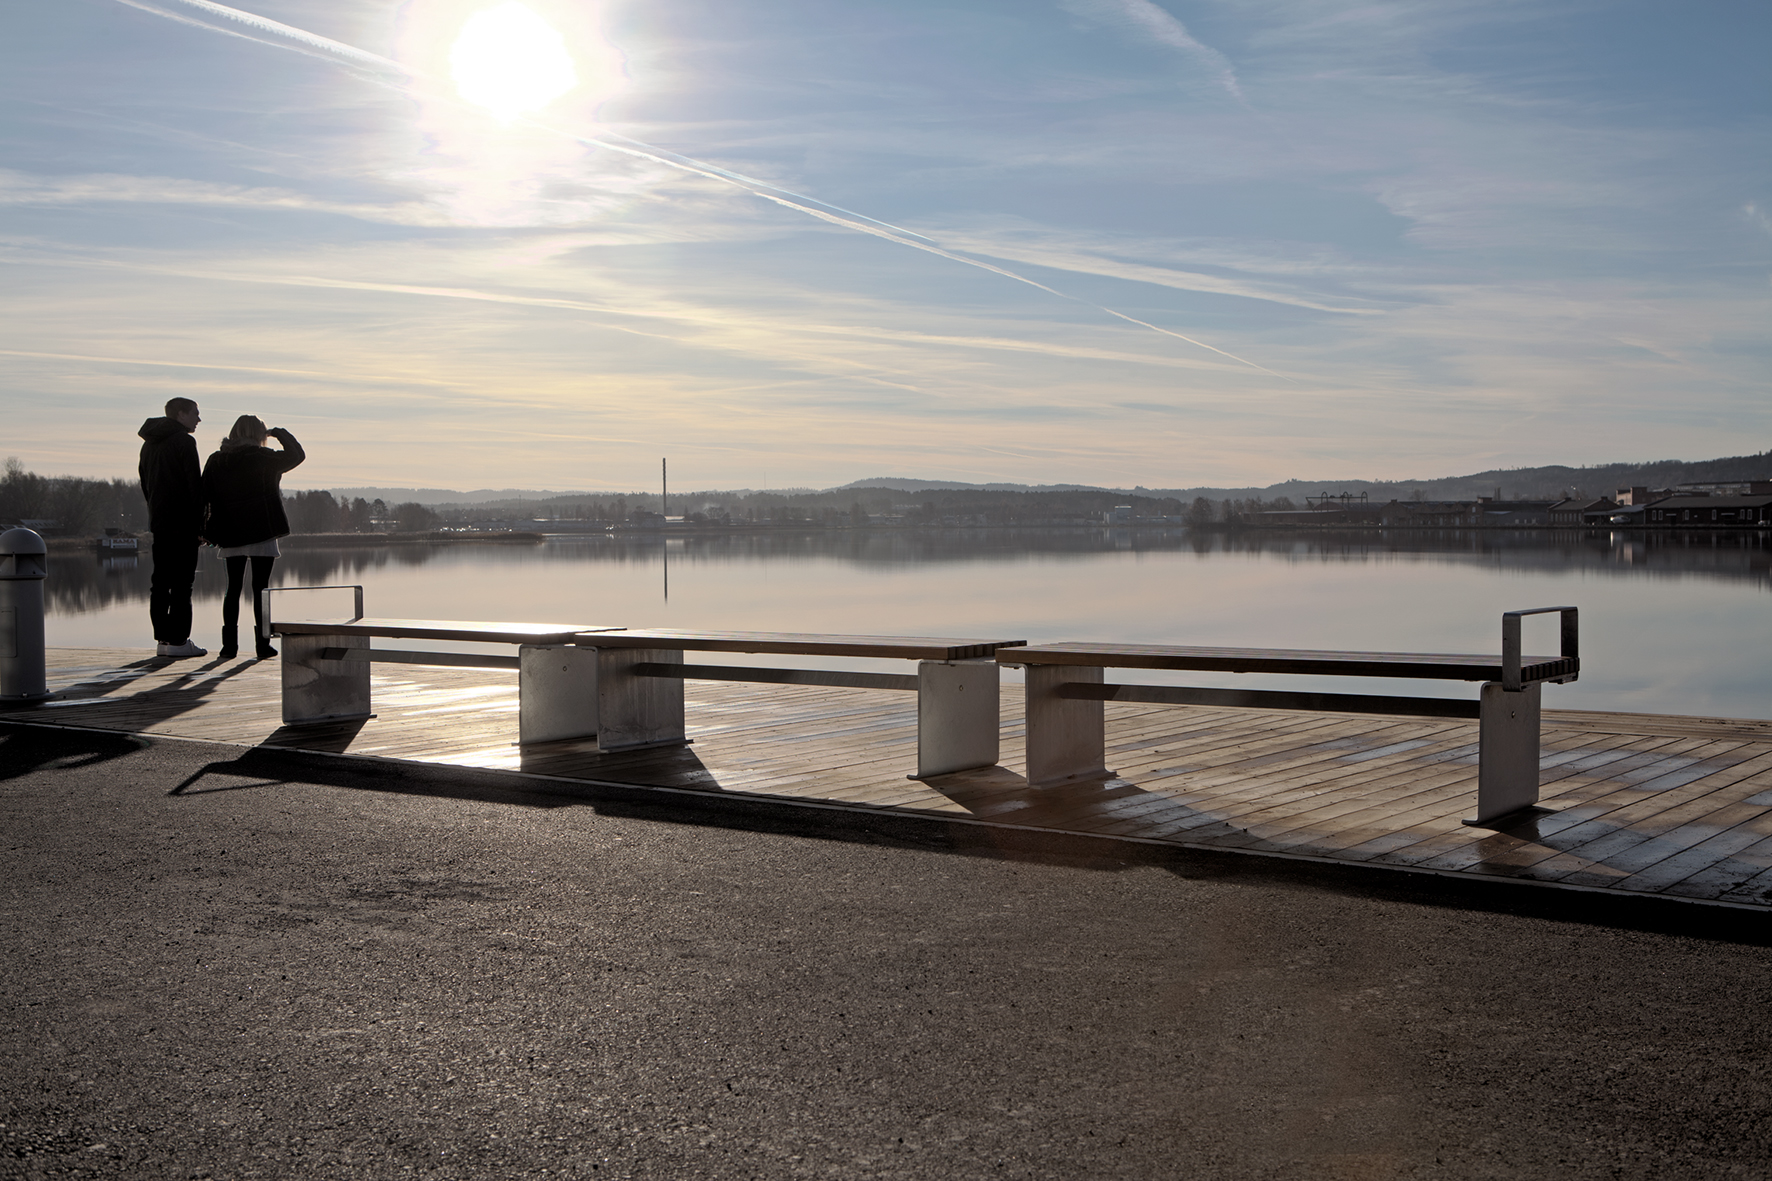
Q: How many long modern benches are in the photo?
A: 3